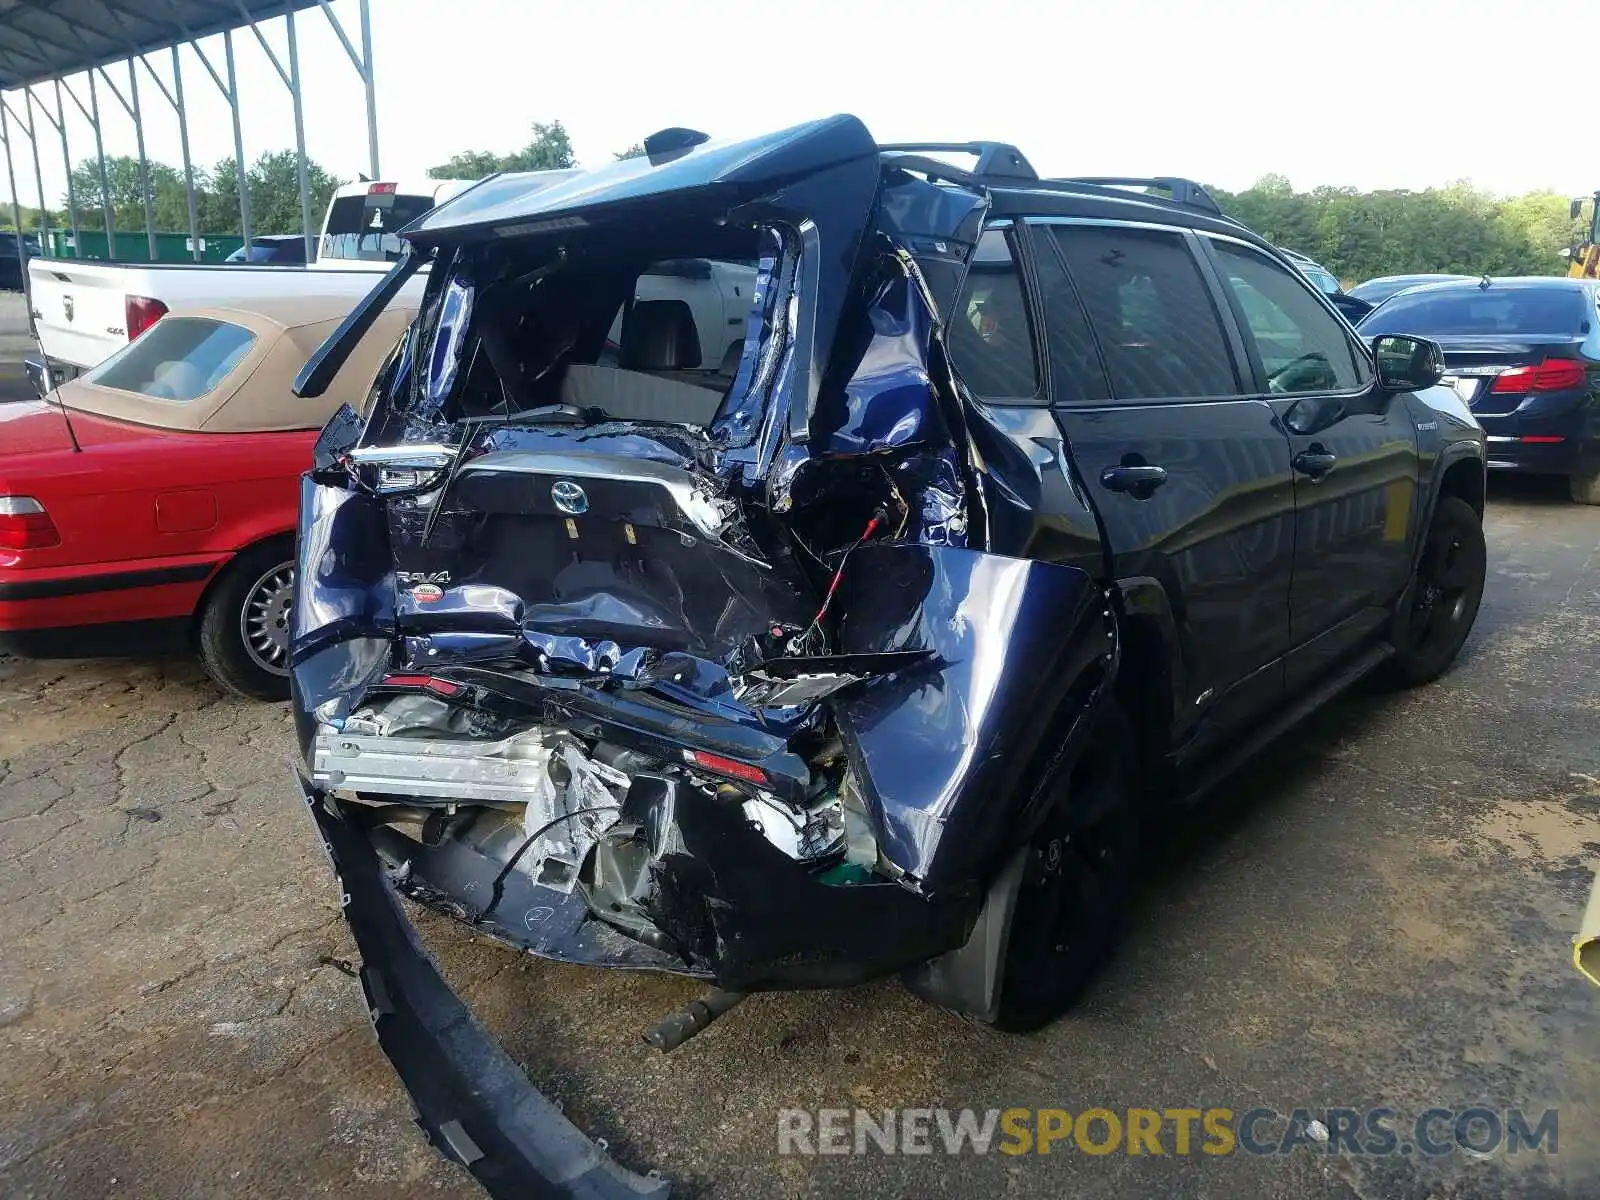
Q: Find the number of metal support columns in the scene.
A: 9